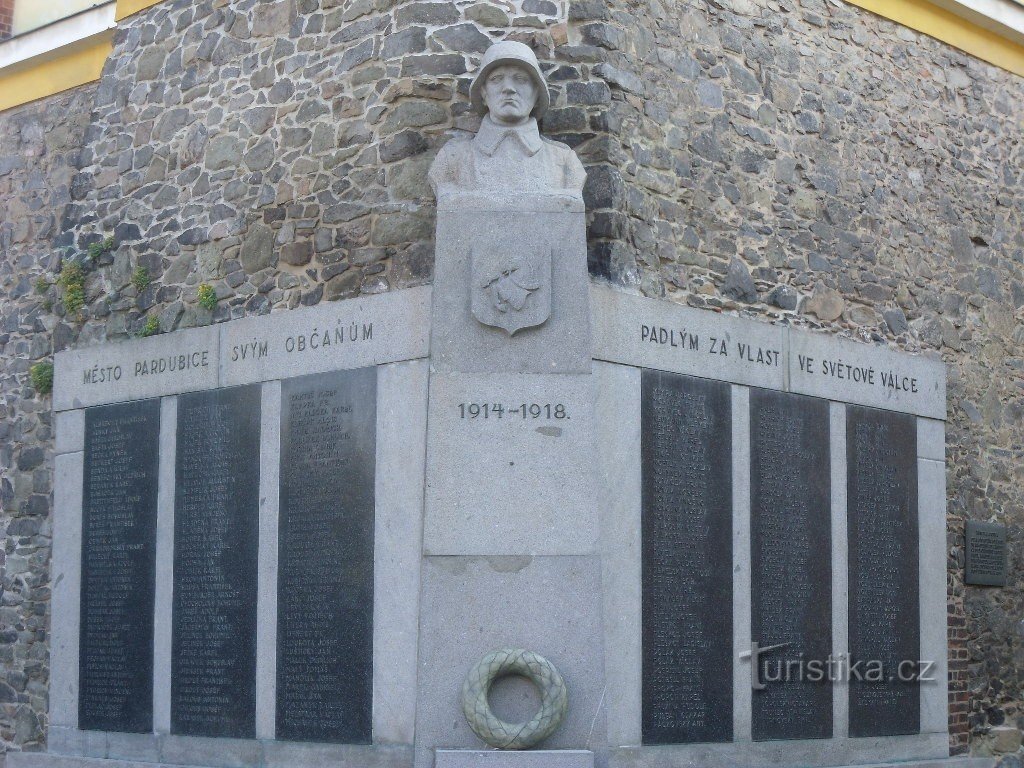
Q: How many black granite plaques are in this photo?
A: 6